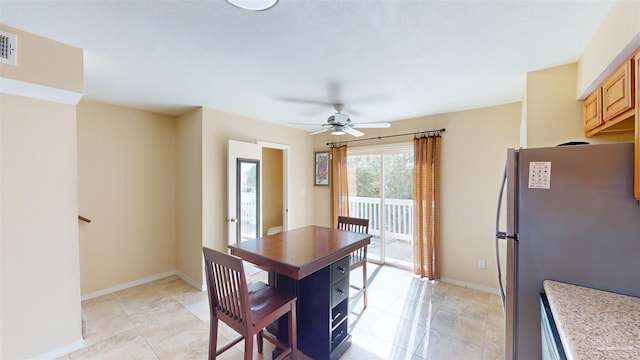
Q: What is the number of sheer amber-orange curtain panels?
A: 2